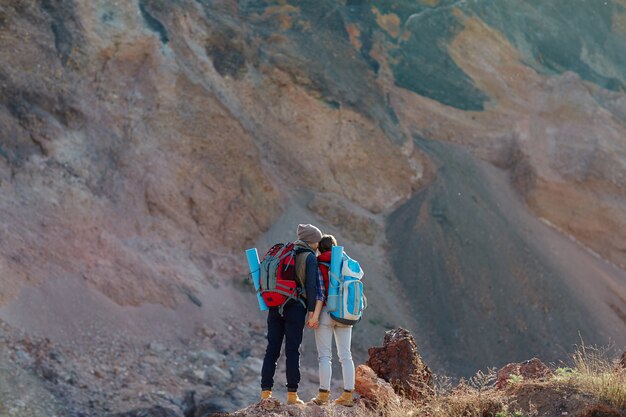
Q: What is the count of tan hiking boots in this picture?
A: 4